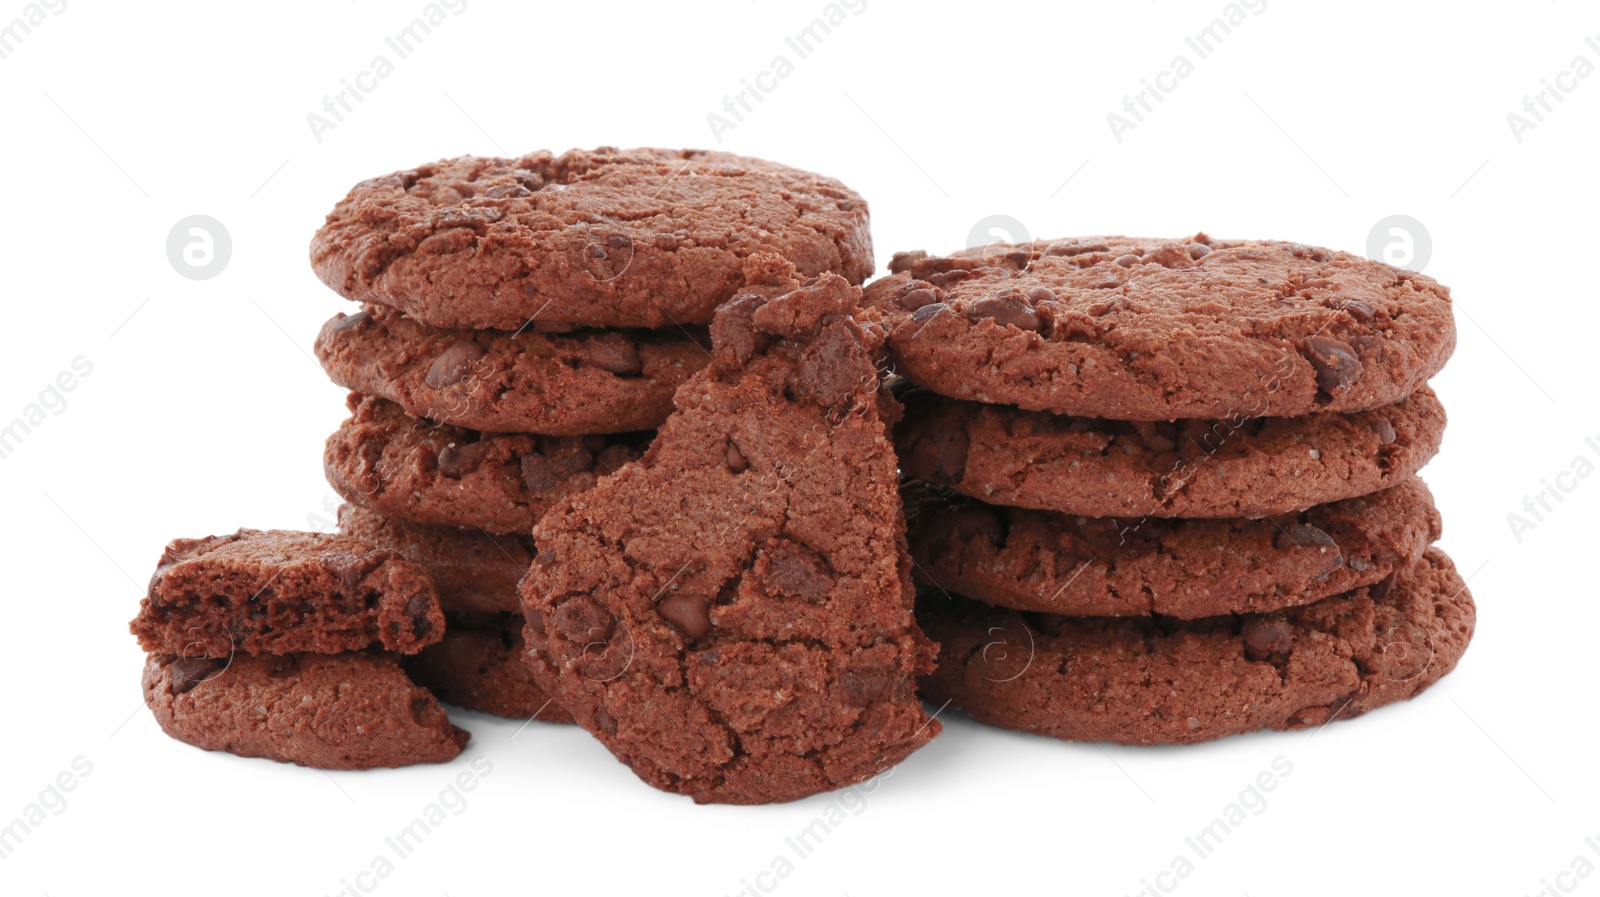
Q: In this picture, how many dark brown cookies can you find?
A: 12